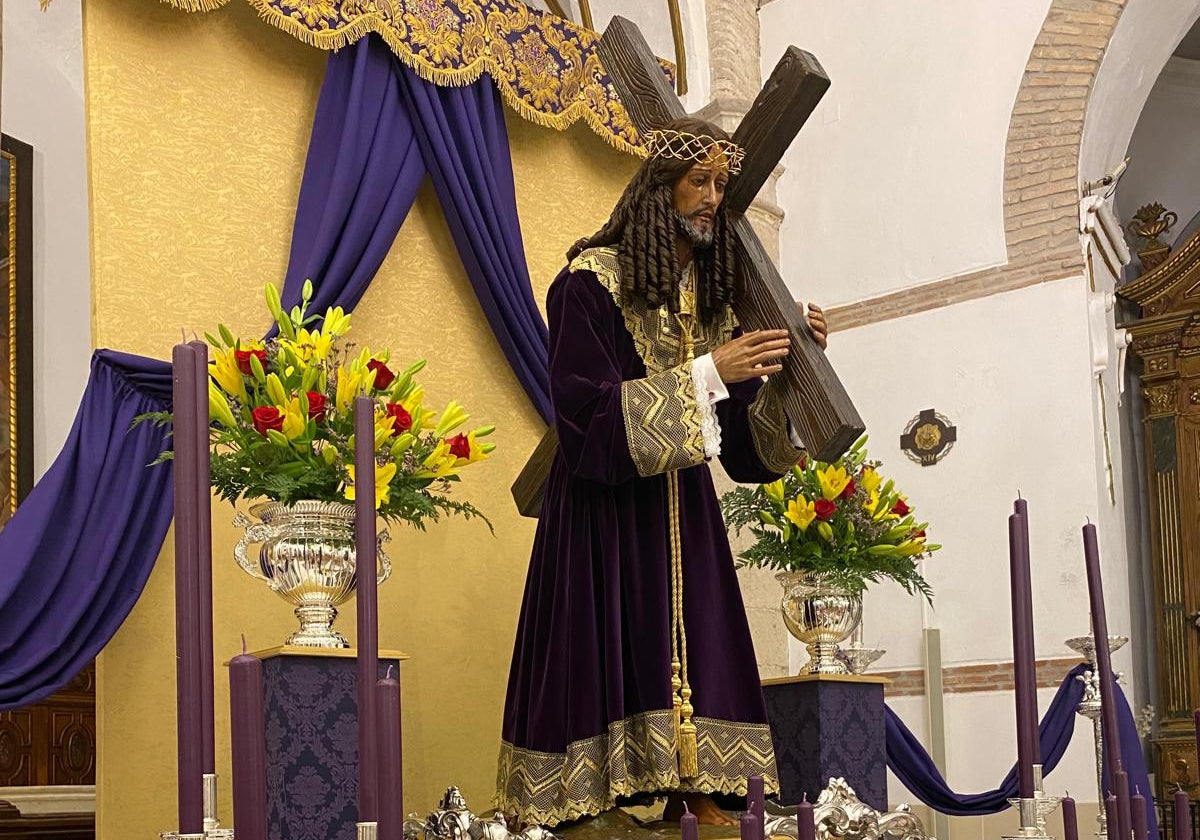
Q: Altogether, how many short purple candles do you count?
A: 11